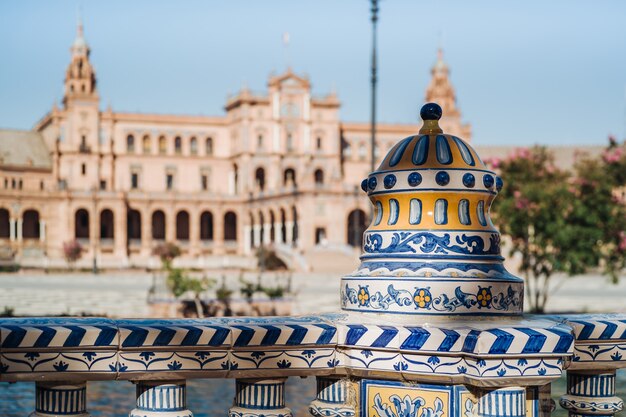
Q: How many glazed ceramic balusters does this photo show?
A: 6